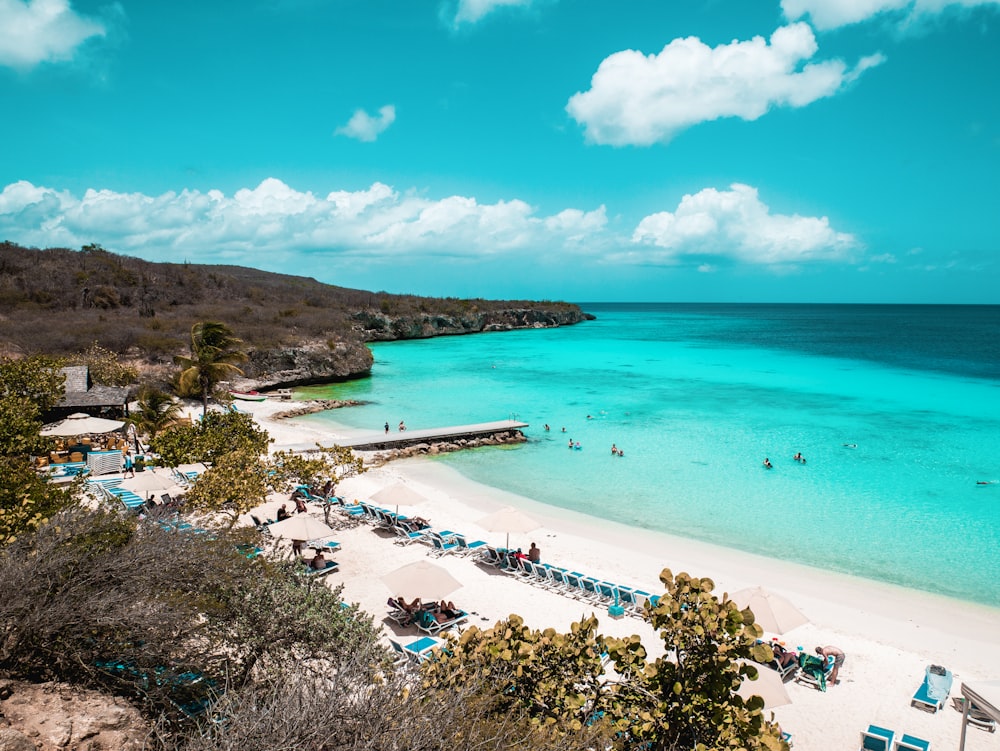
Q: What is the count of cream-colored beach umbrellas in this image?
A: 8